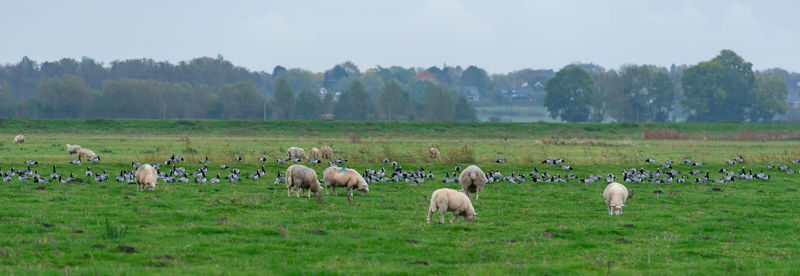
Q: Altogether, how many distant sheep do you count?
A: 7